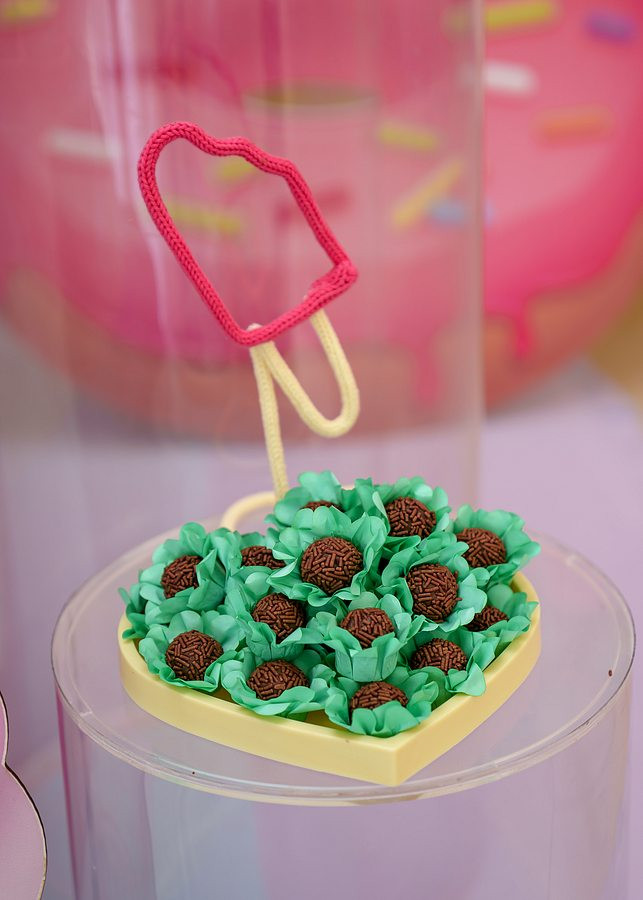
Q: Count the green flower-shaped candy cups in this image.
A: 14